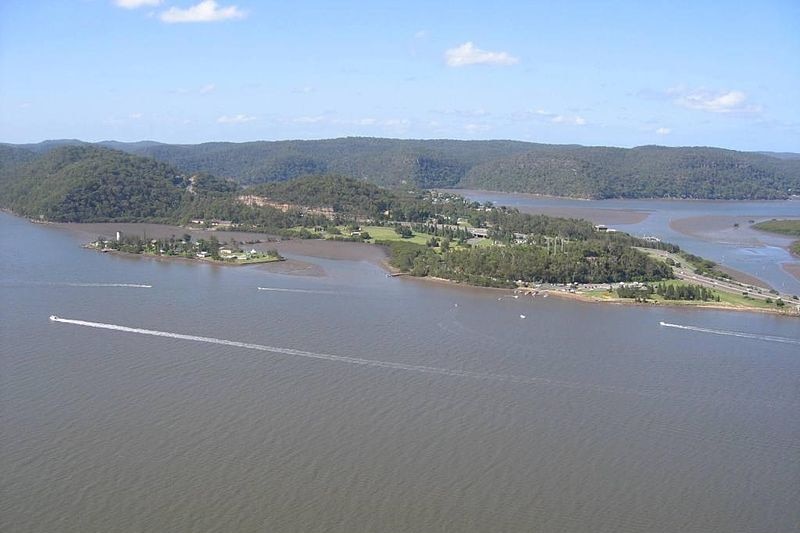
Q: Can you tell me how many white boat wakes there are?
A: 4